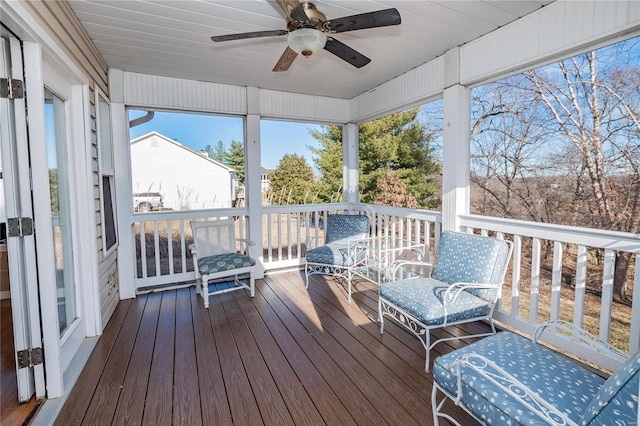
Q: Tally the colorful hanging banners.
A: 0